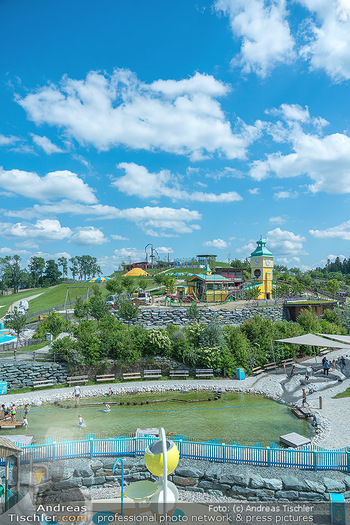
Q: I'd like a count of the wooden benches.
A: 11